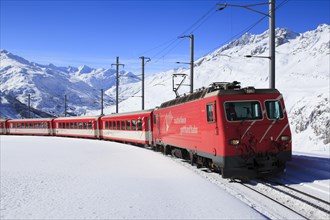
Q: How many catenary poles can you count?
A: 7